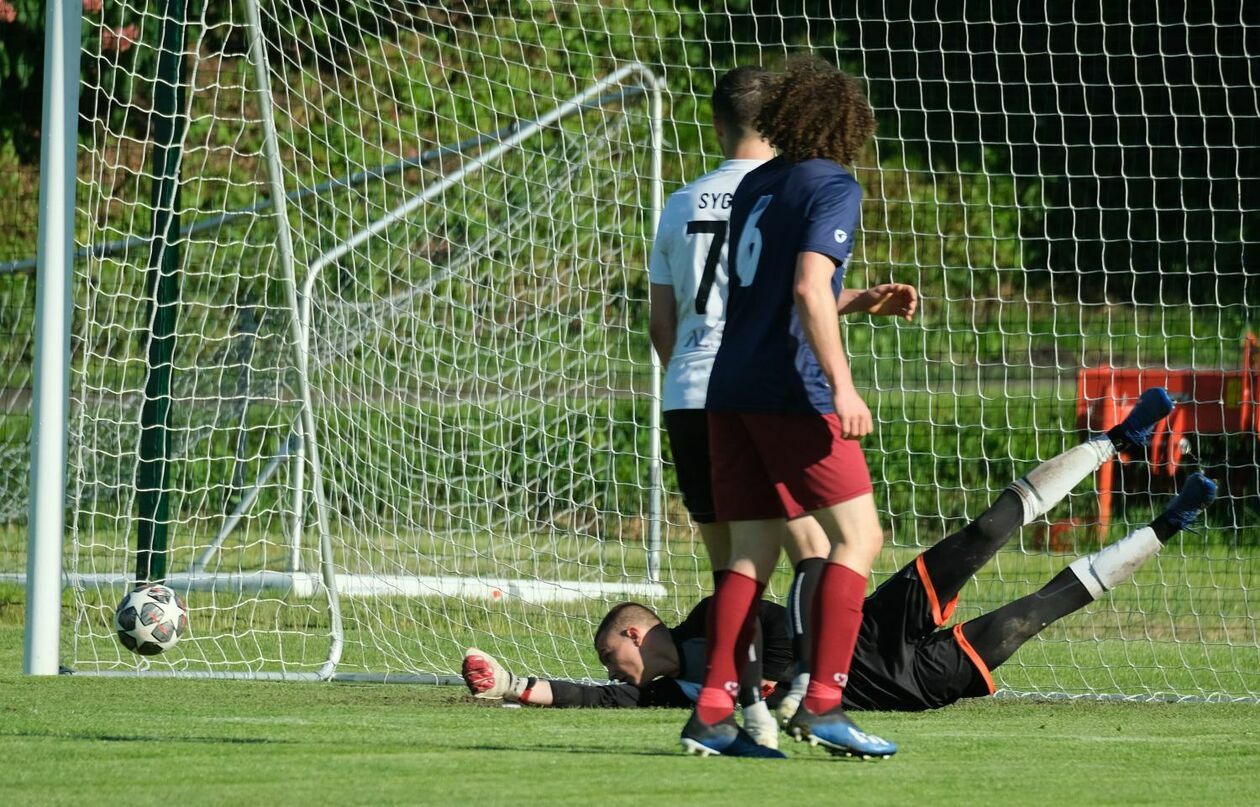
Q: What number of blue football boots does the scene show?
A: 4